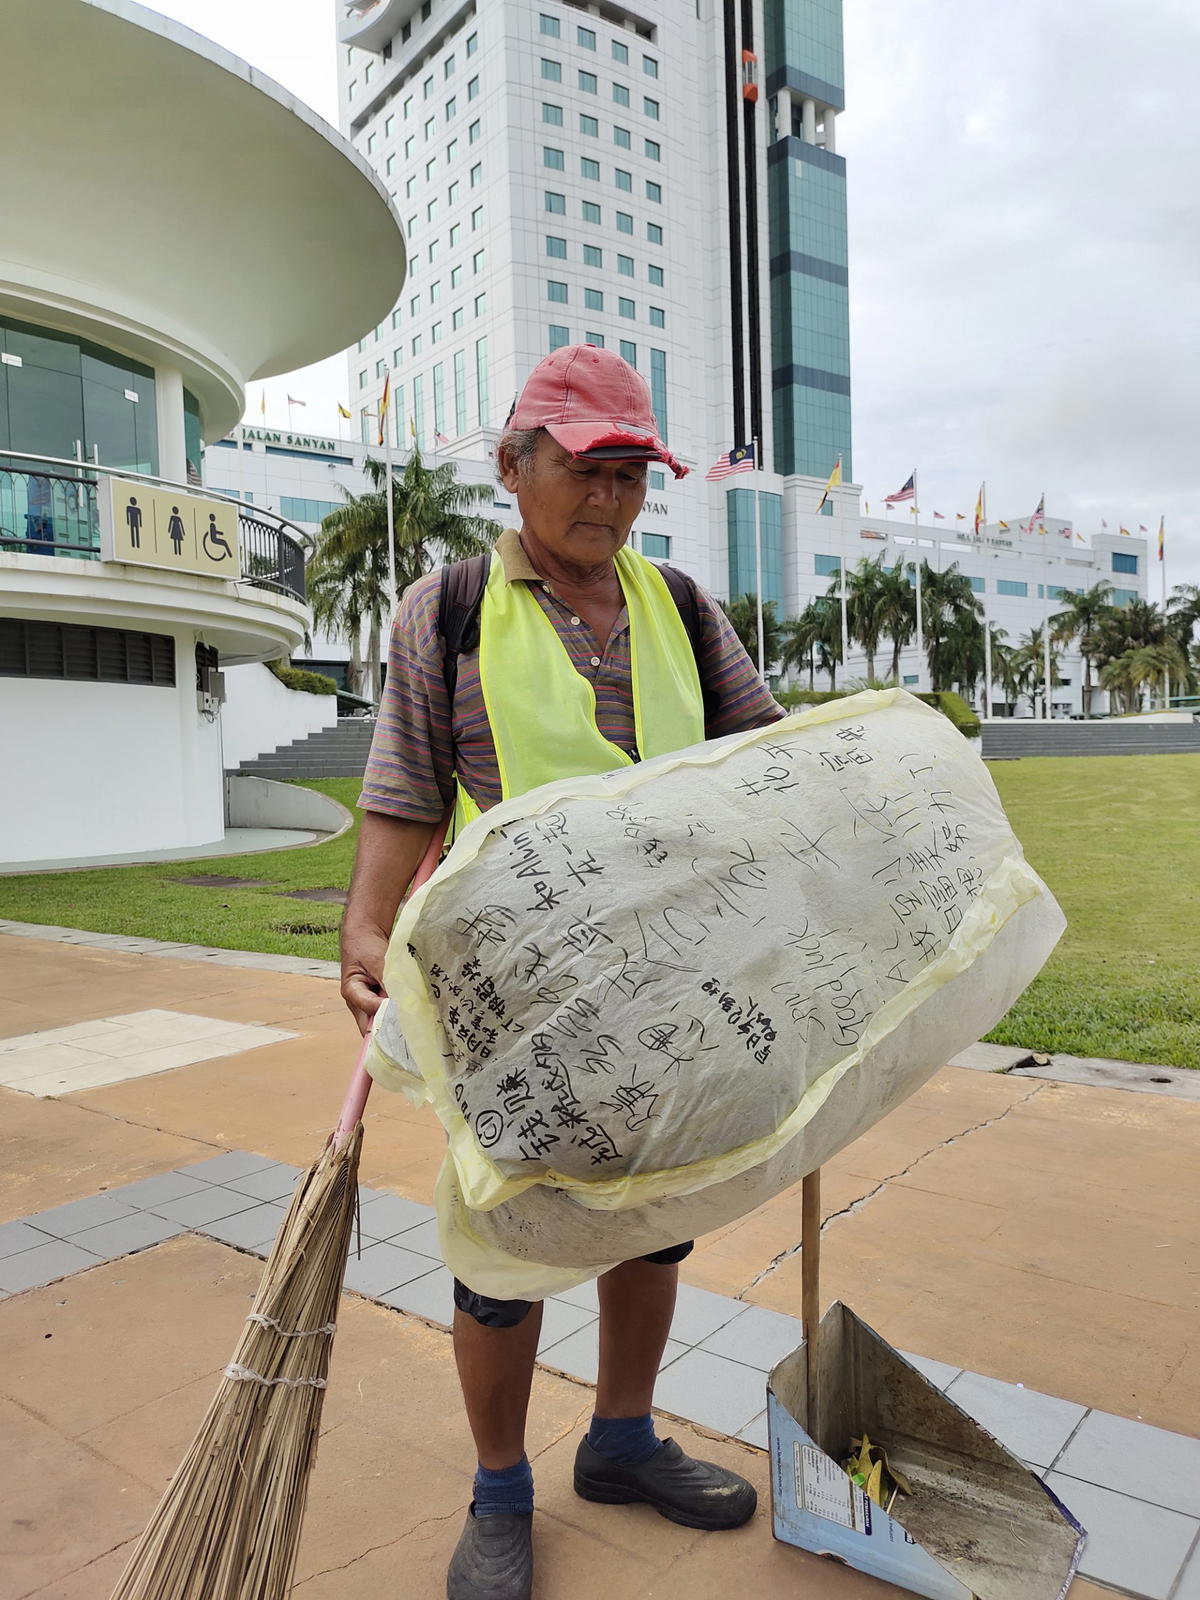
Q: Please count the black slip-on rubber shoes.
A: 2